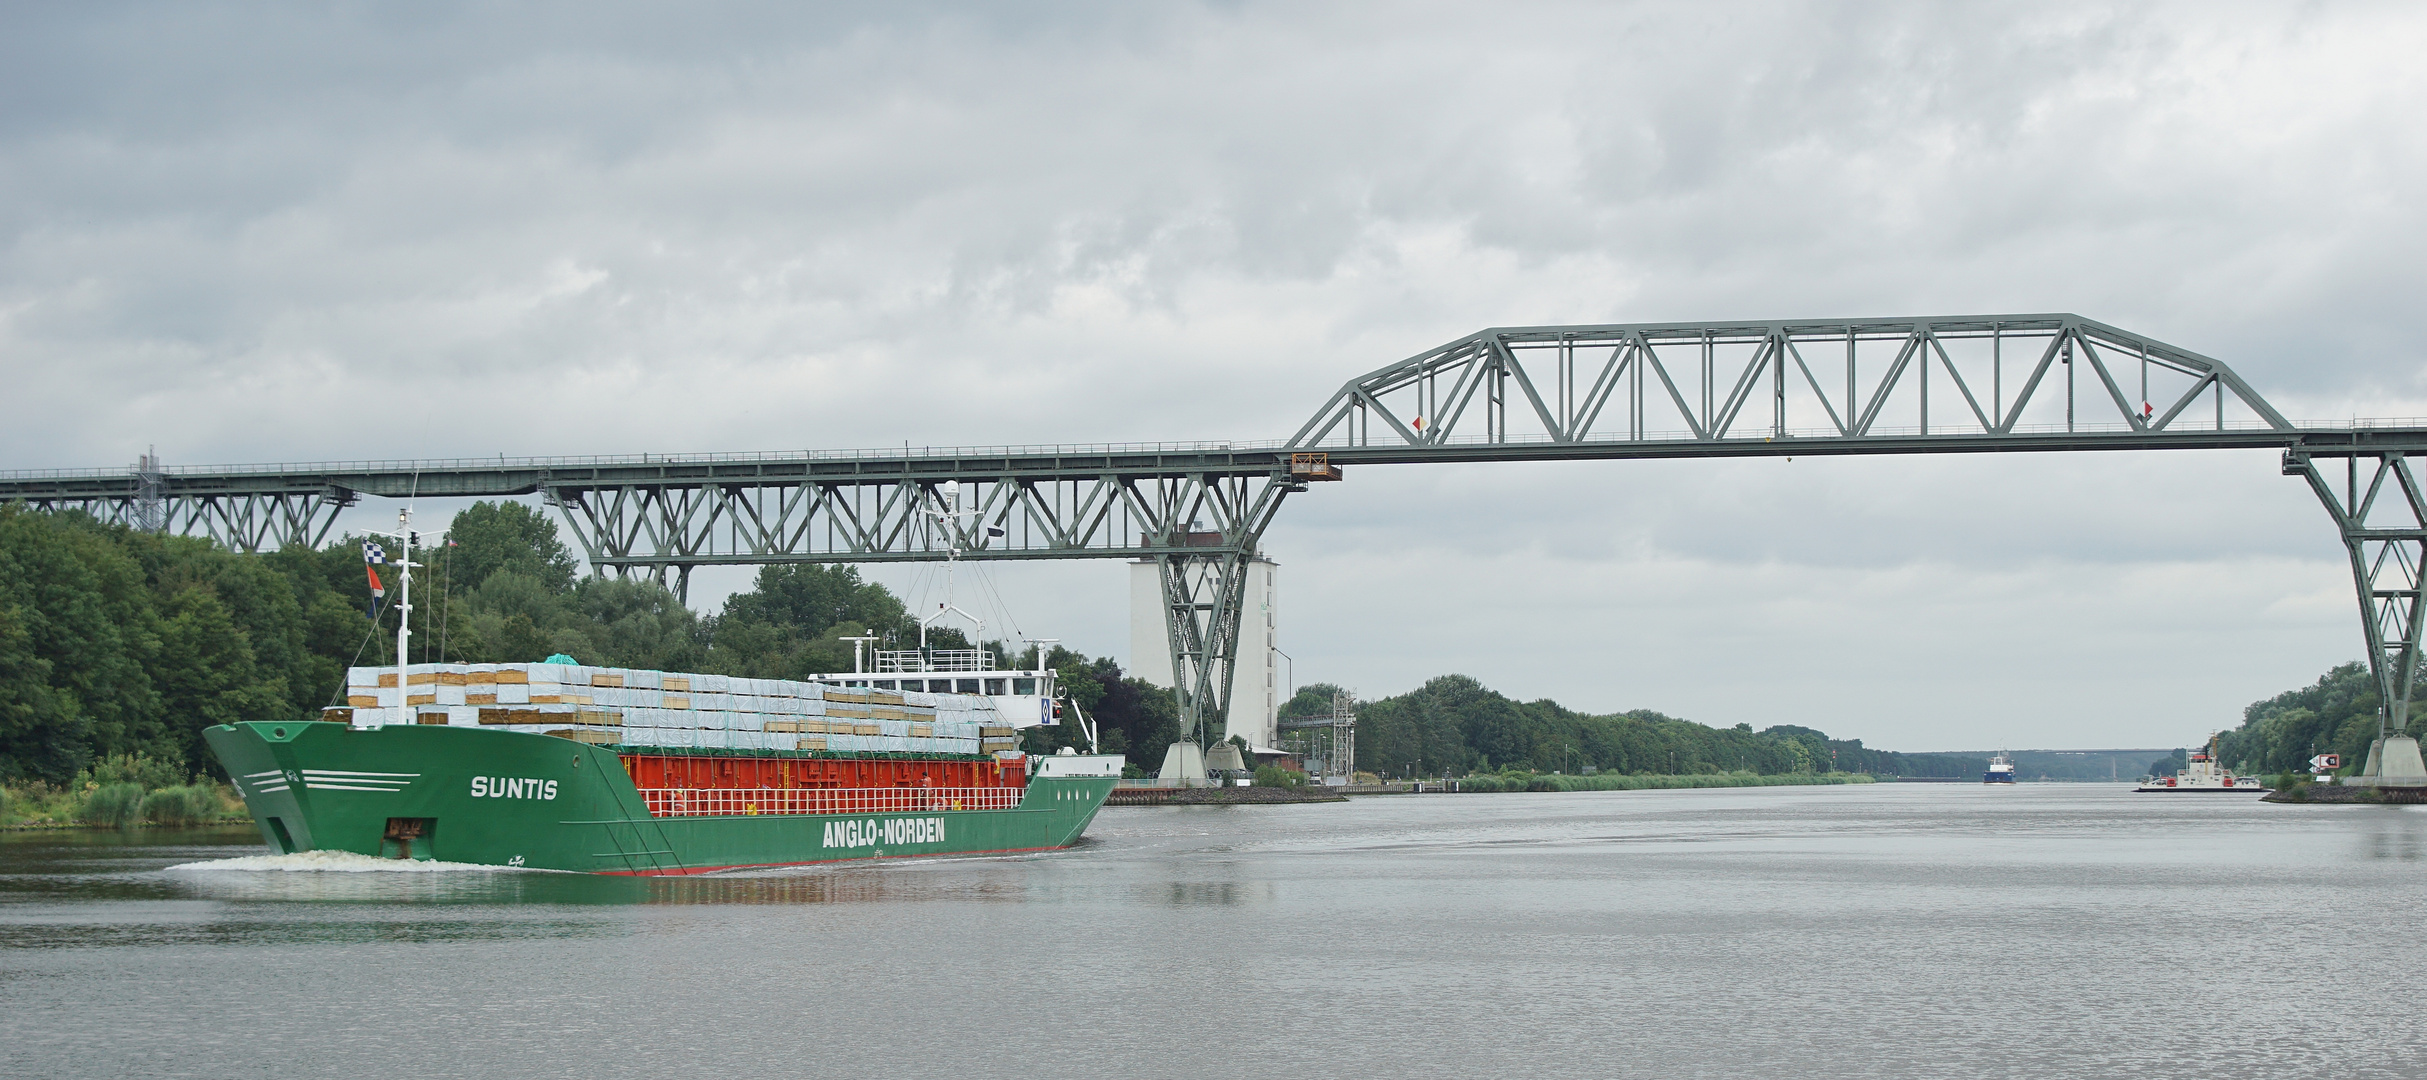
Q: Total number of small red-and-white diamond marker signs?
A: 2